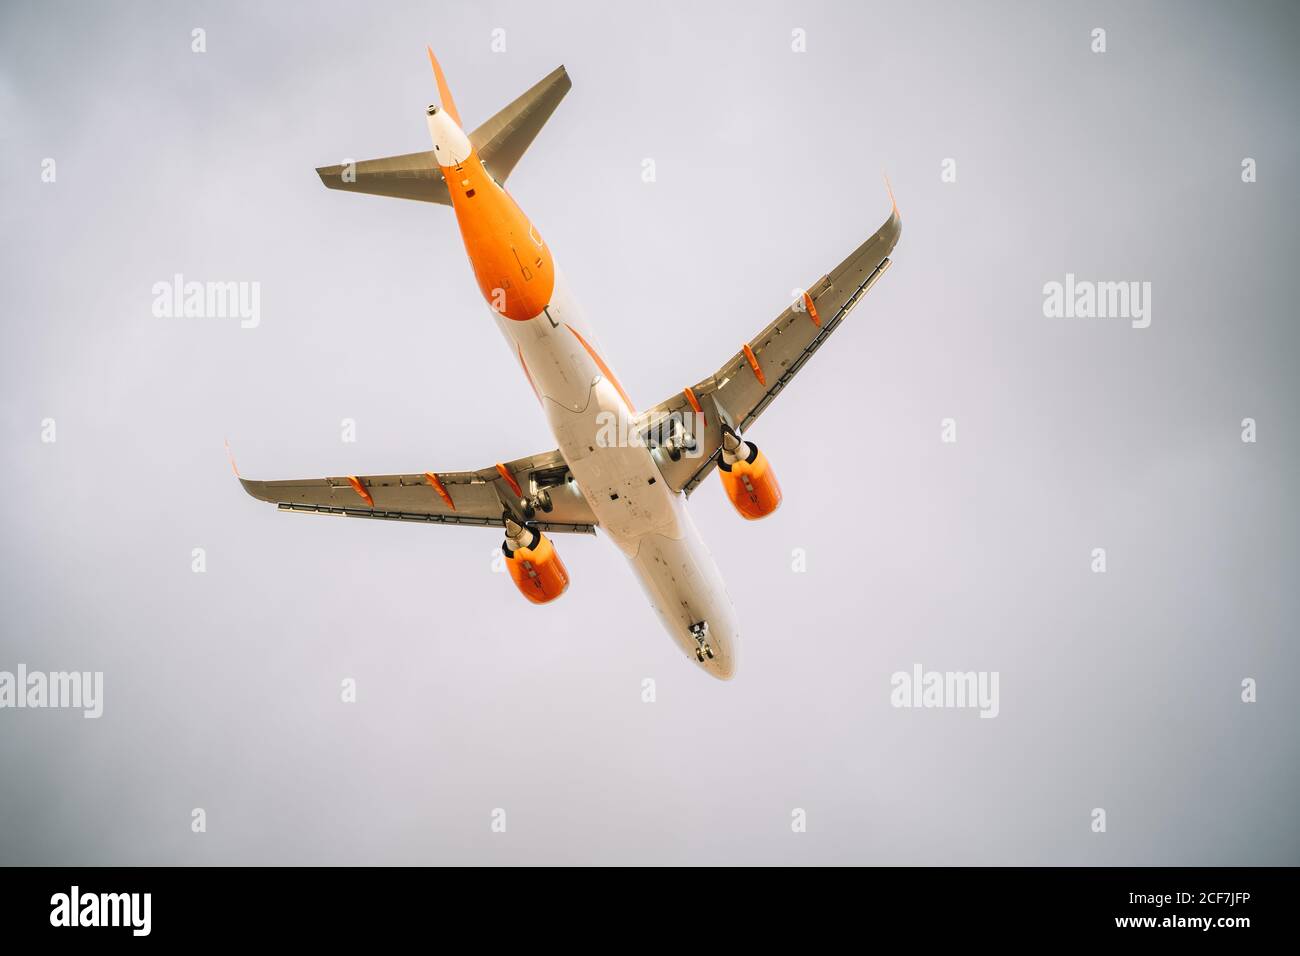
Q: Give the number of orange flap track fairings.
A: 6